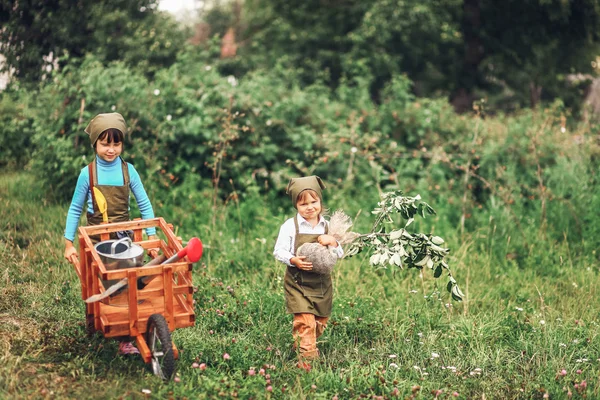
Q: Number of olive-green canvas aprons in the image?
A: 2